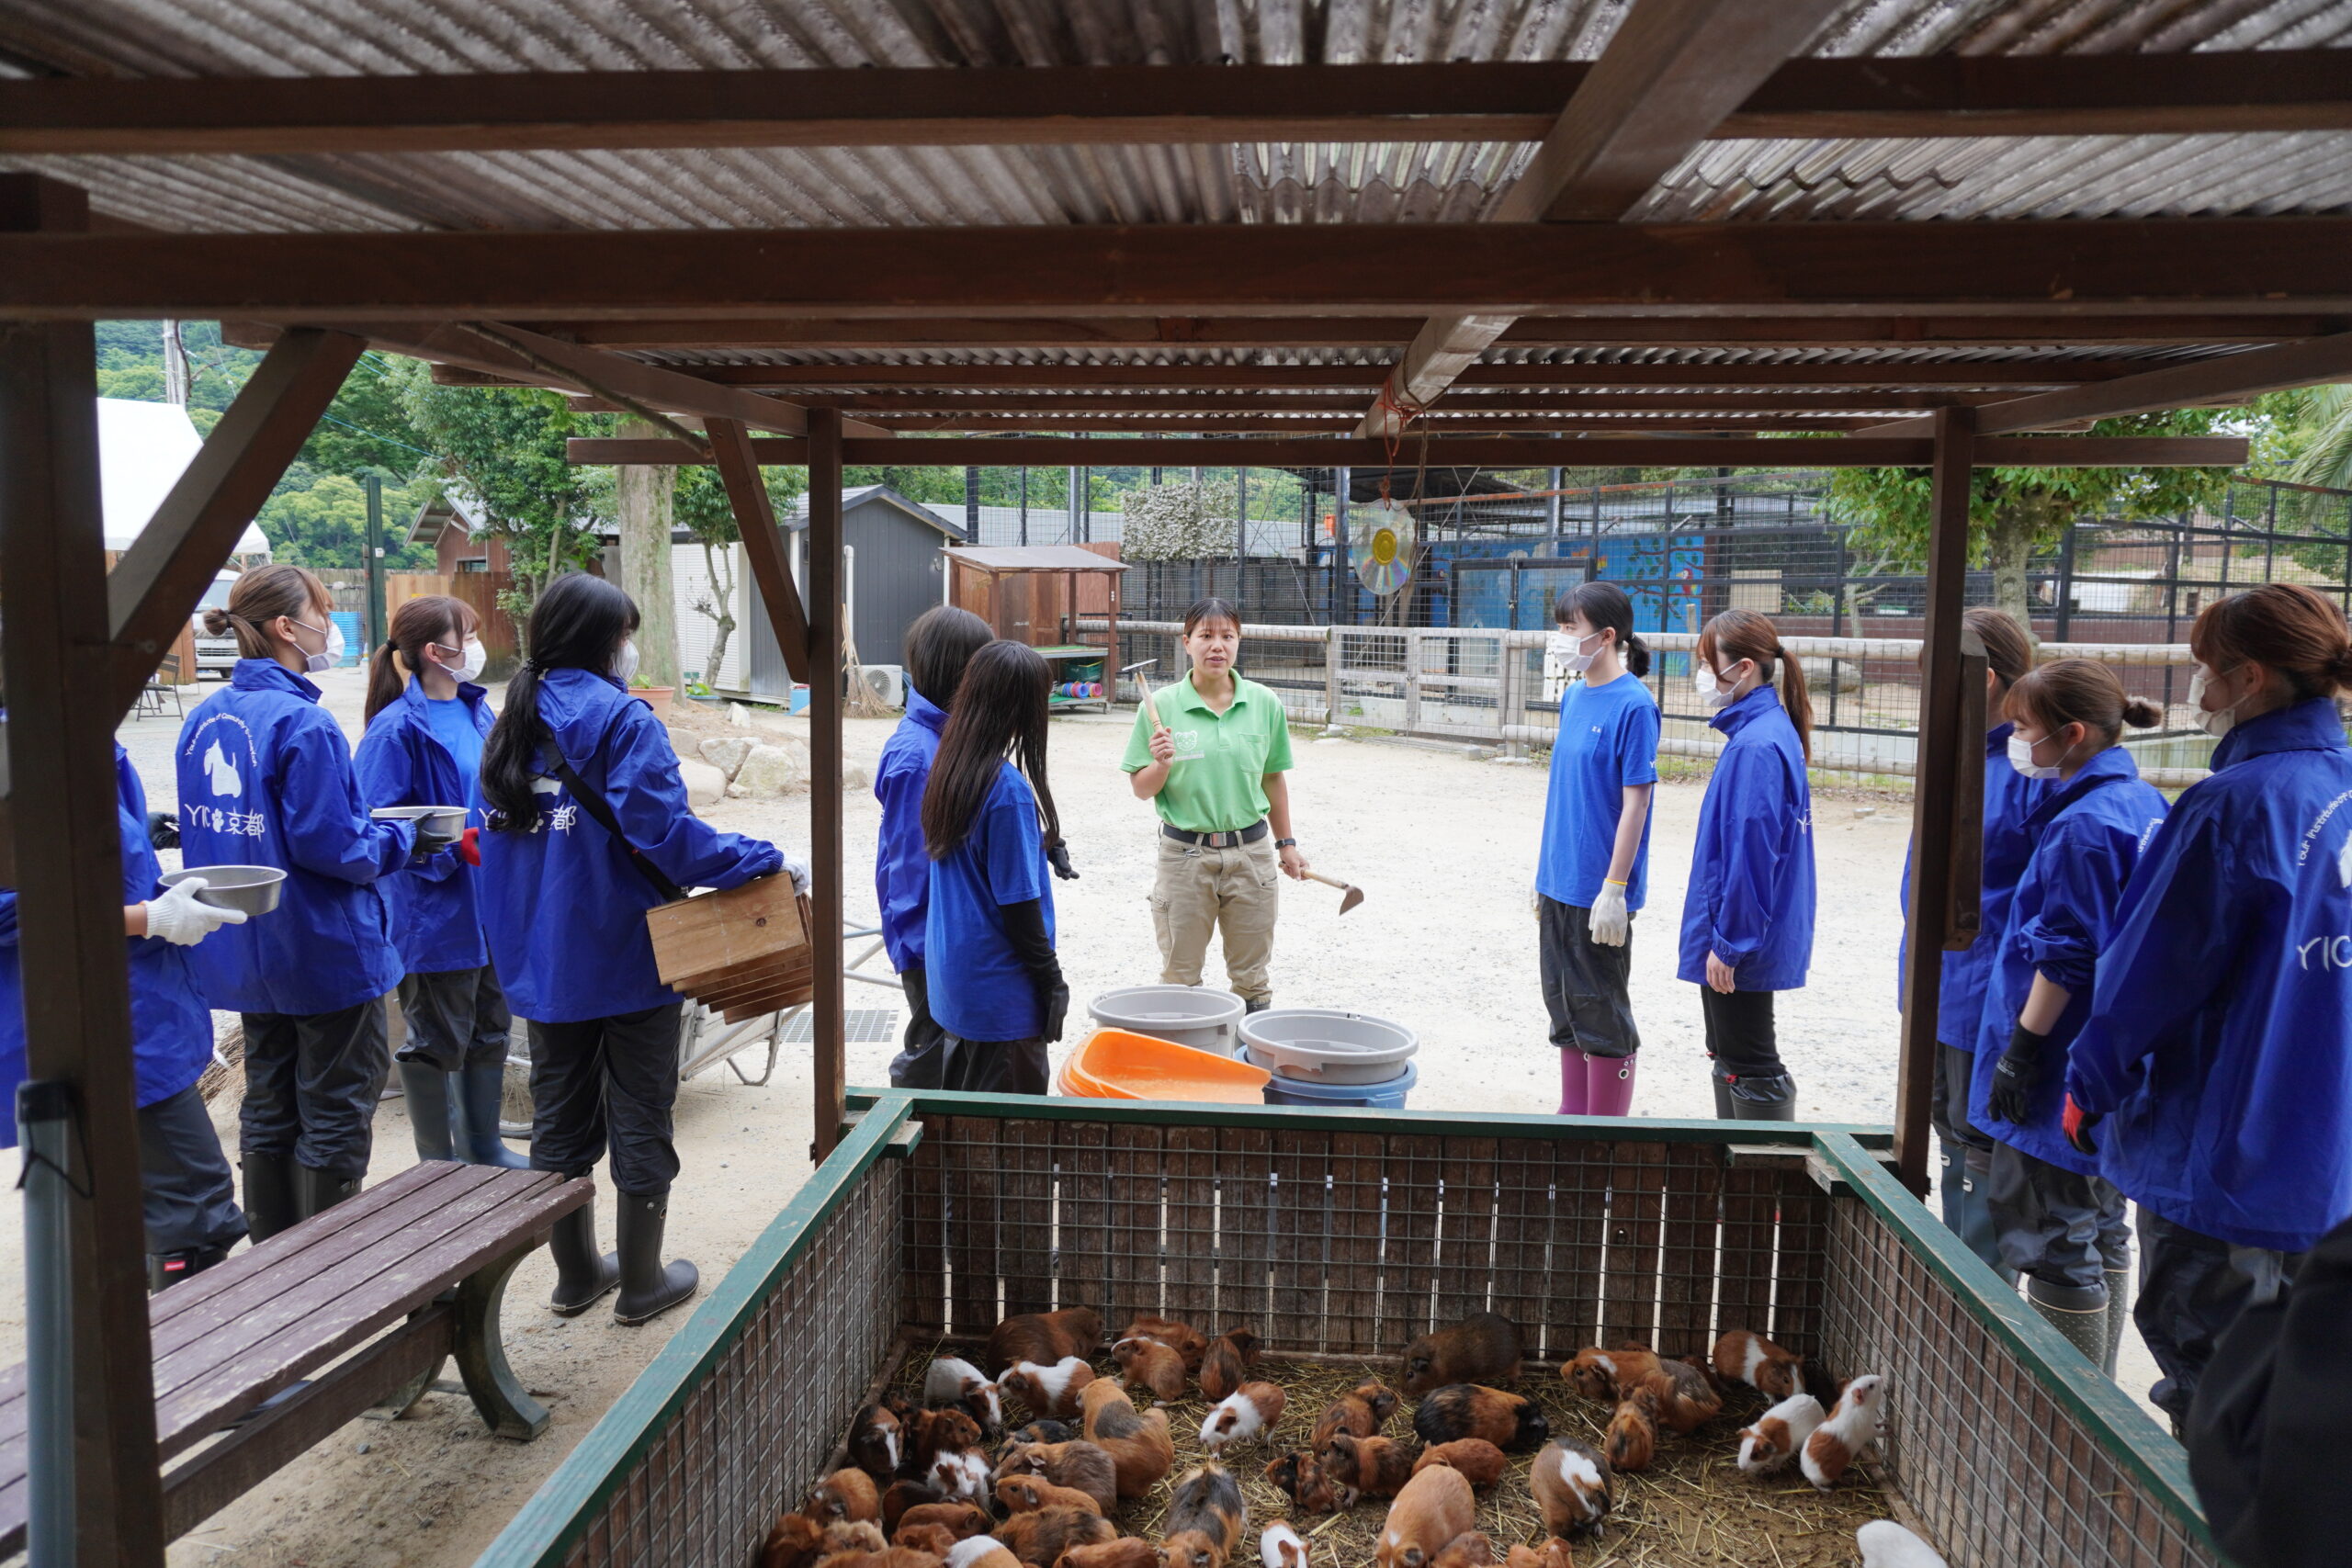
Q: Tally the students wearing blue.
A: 11